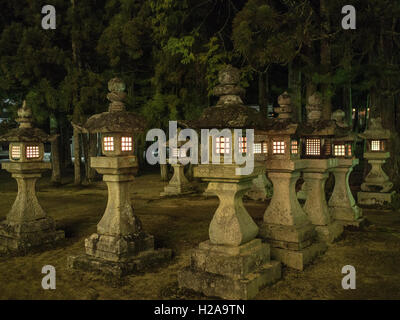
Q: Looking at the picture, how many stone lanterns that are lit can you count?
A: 9